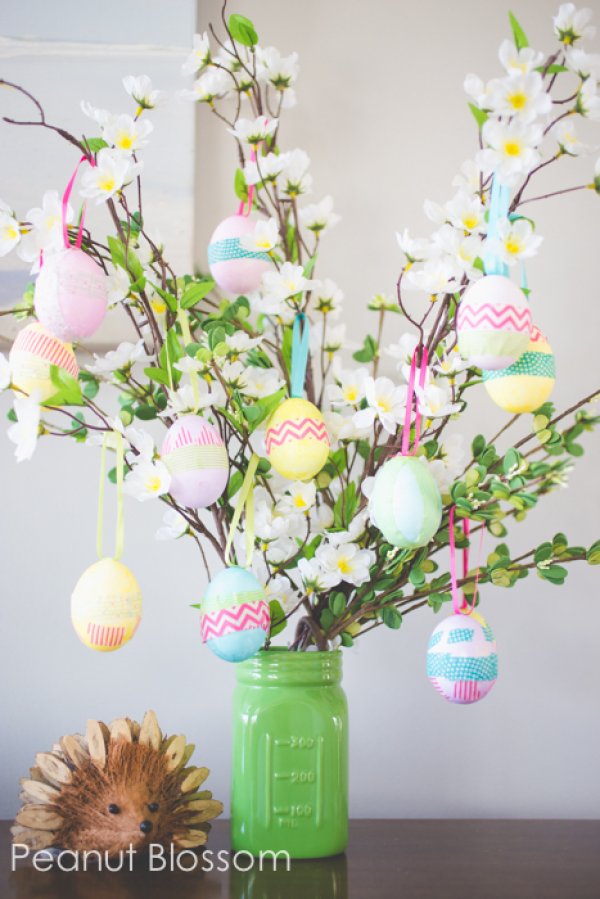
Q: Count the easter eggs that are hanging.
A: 11